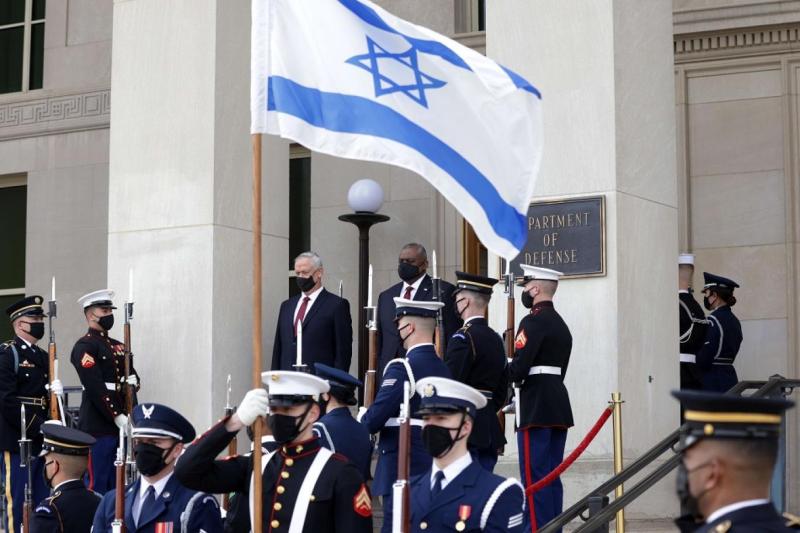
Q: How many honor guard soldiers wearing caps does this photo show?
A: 13